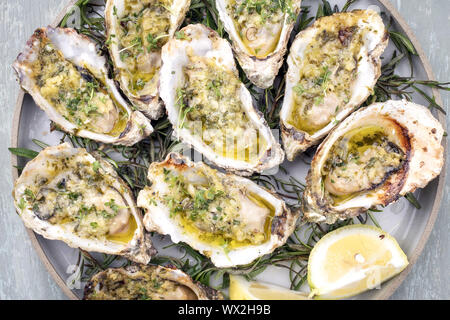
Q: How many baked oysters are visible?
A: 9